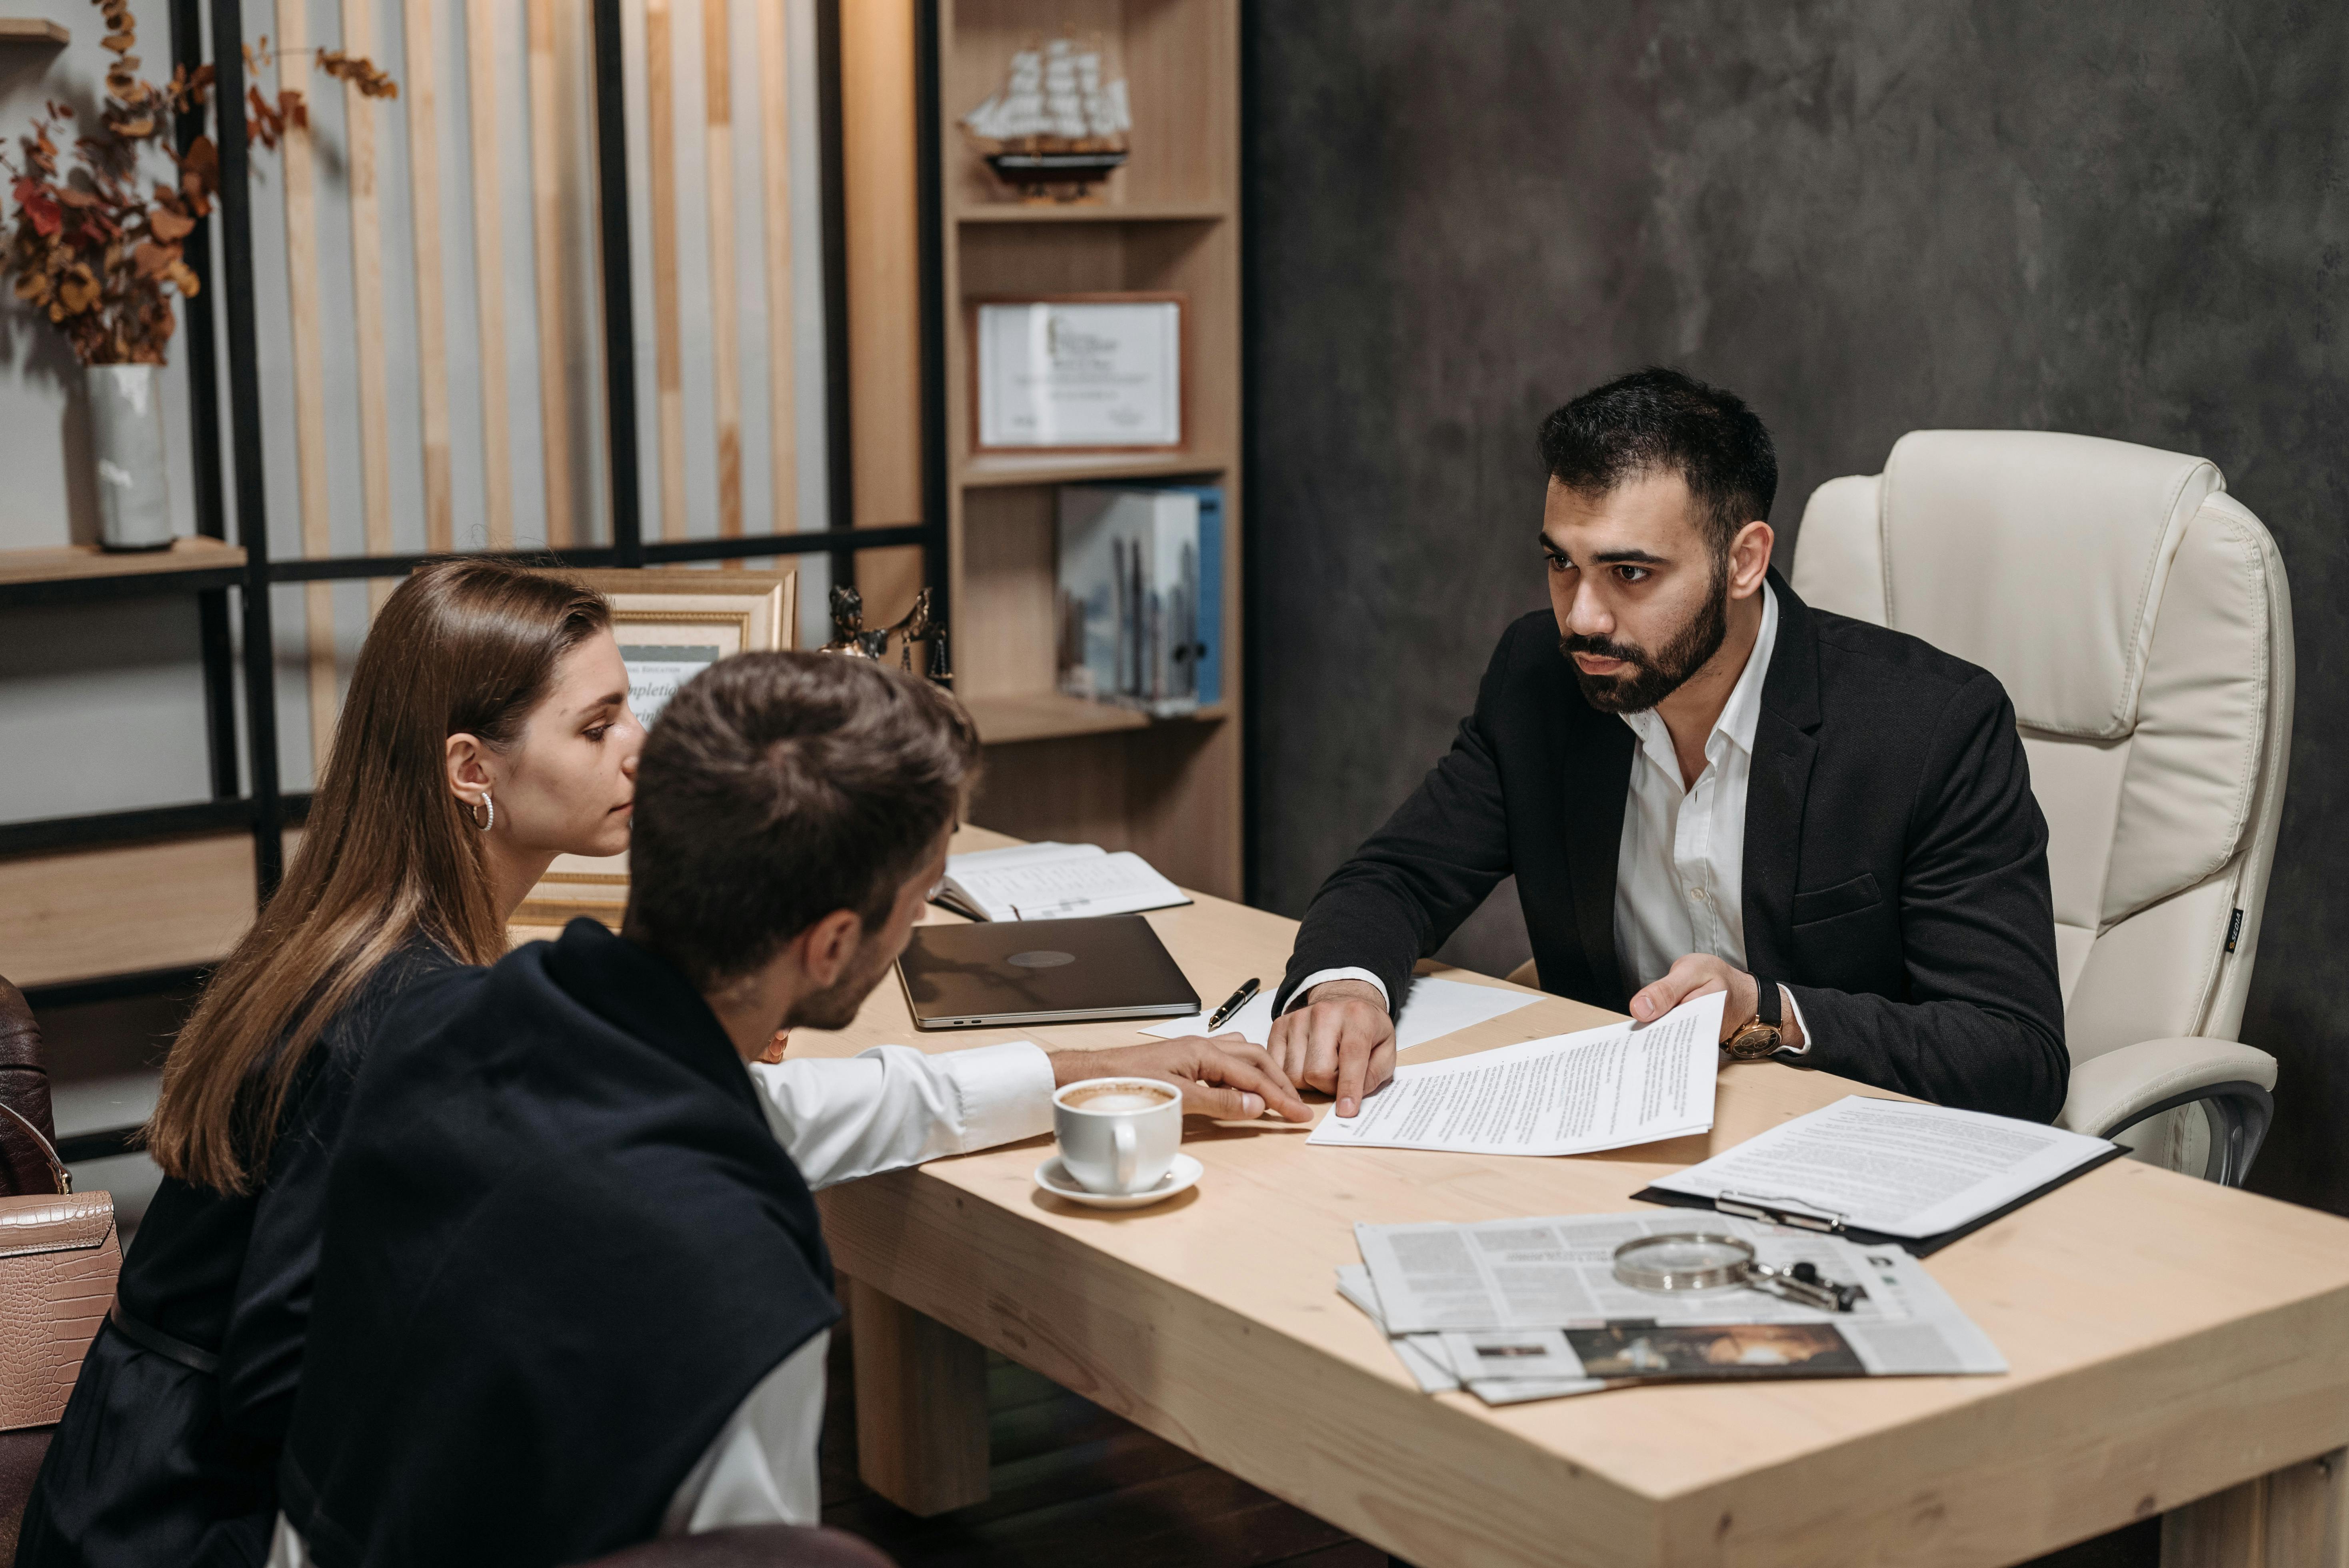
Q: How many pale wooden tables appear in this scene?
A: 1